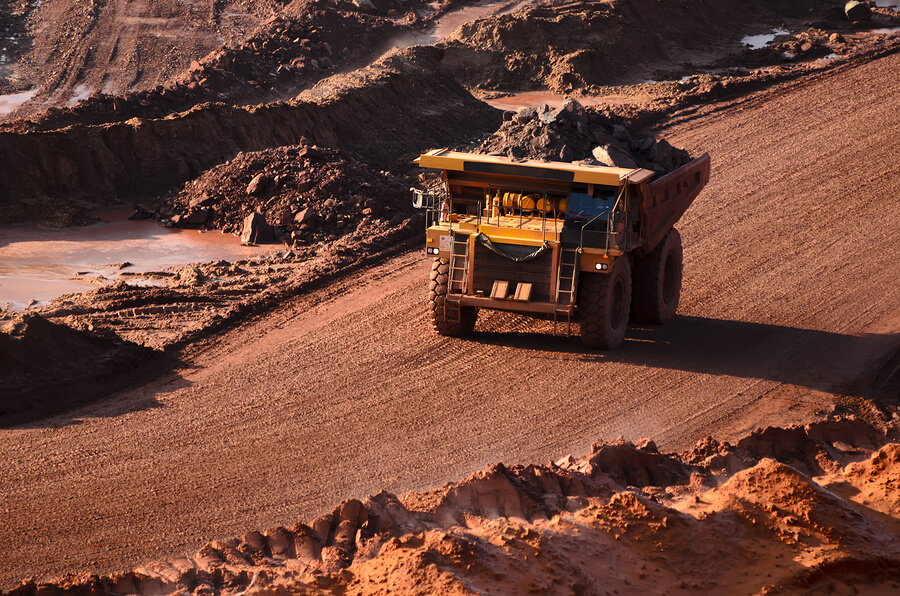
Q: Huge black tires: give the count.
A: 3